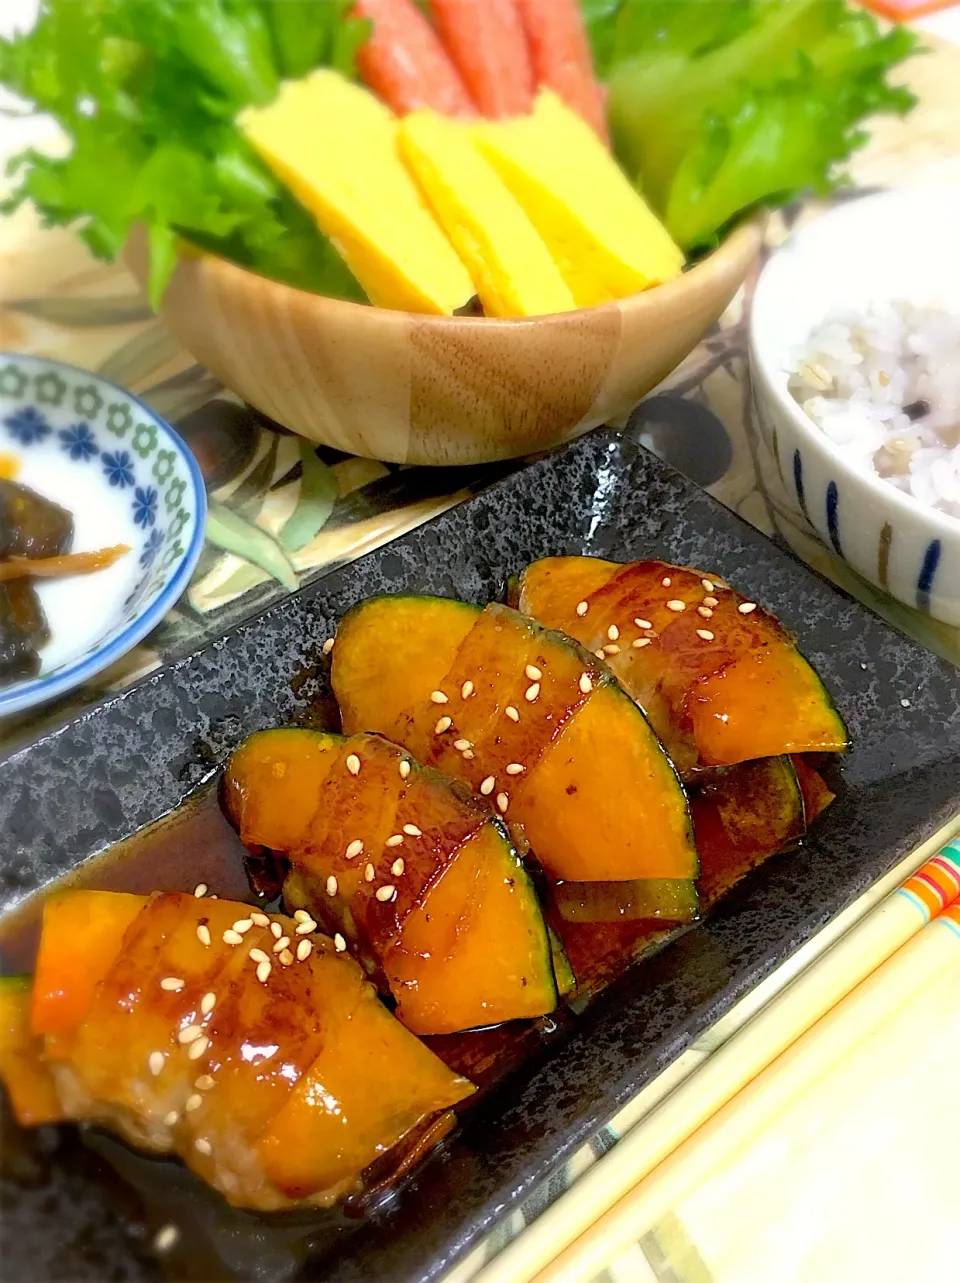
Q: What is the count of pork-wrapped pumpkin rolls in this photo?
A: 4